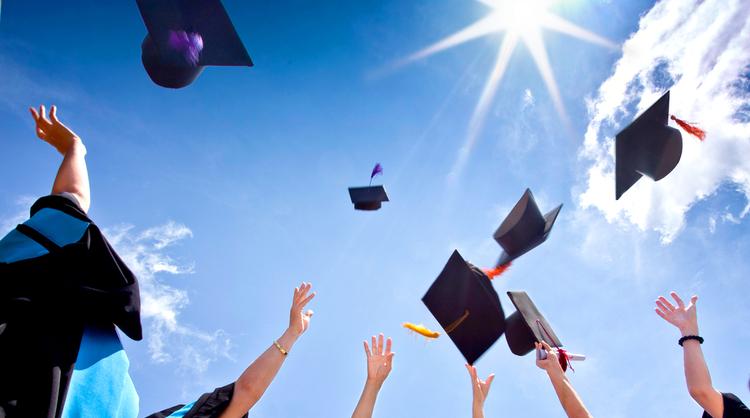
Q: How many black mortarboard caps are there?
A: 6